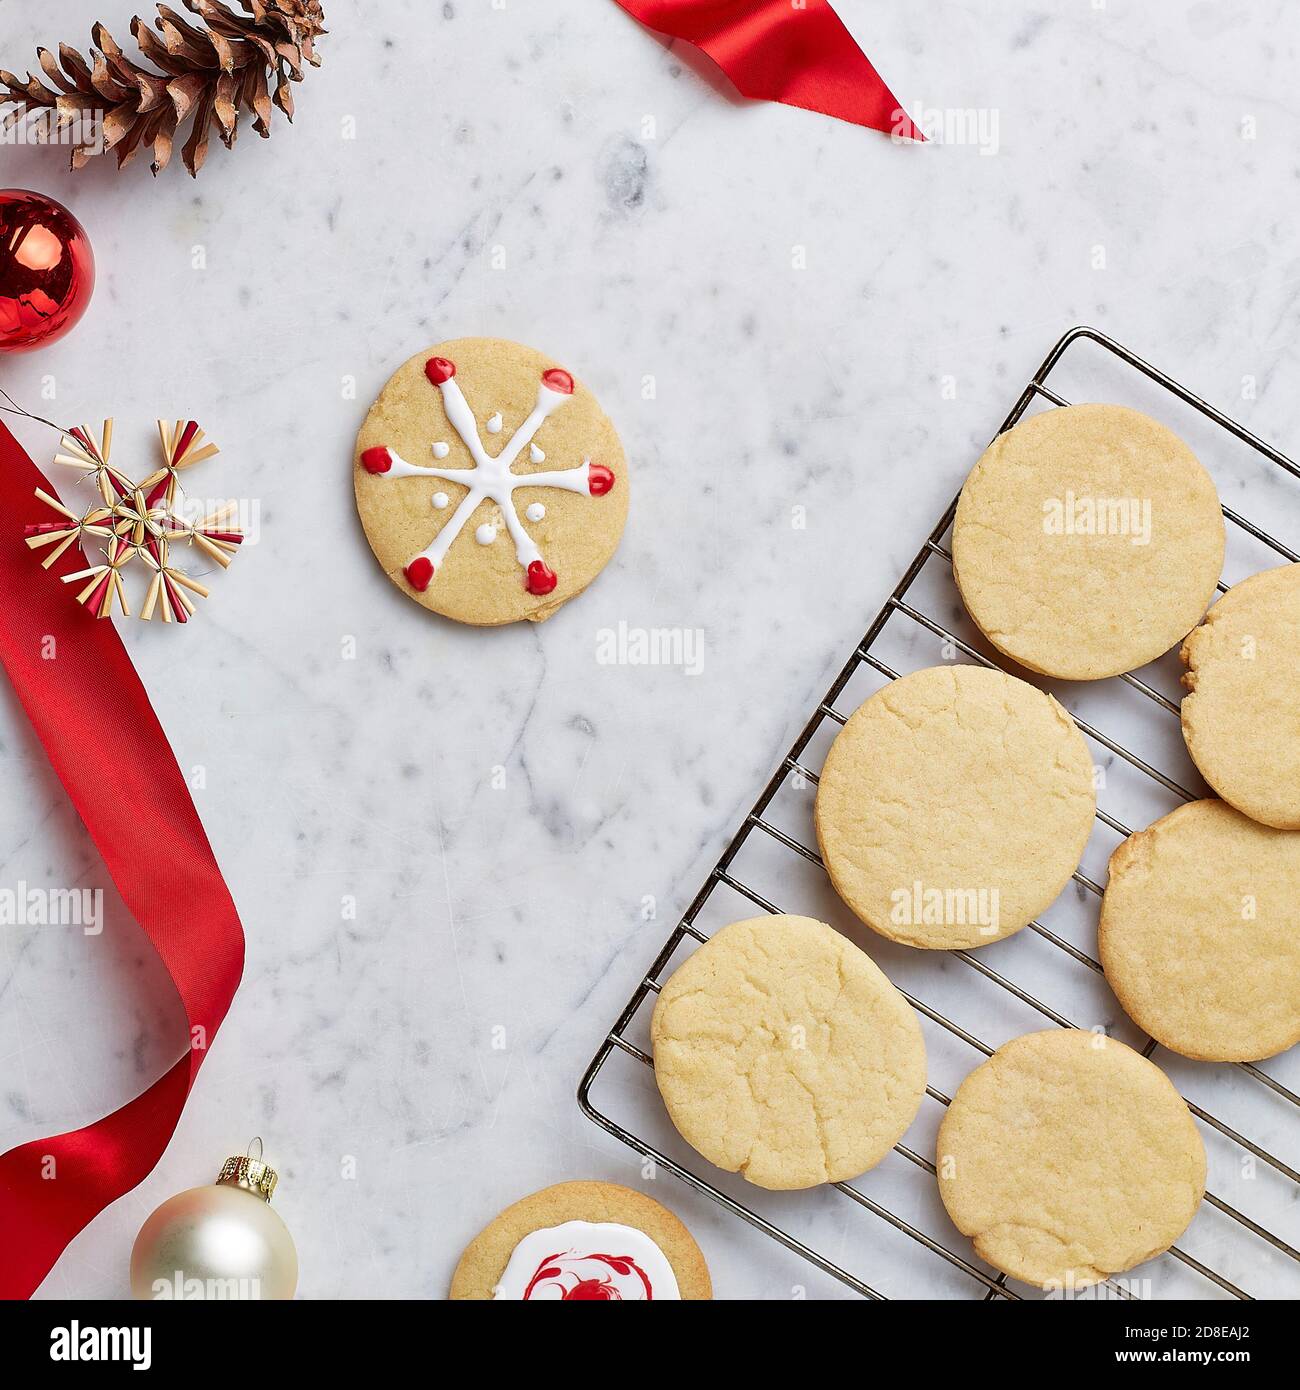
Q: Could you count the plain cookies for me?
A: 6